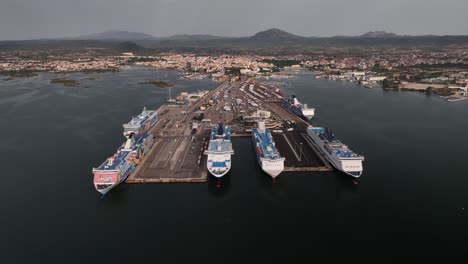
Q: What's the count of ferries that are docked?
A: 6